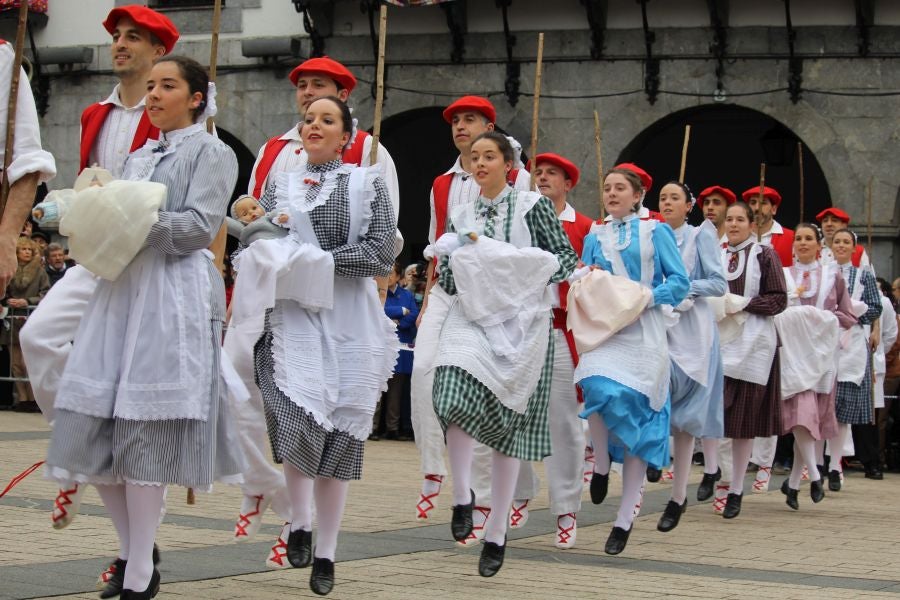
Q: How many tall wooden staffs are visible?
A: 9